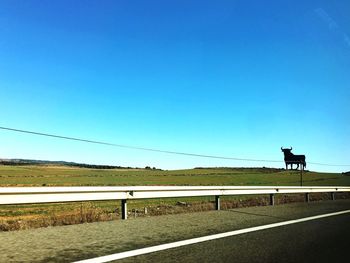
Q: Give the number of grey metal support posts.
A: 5